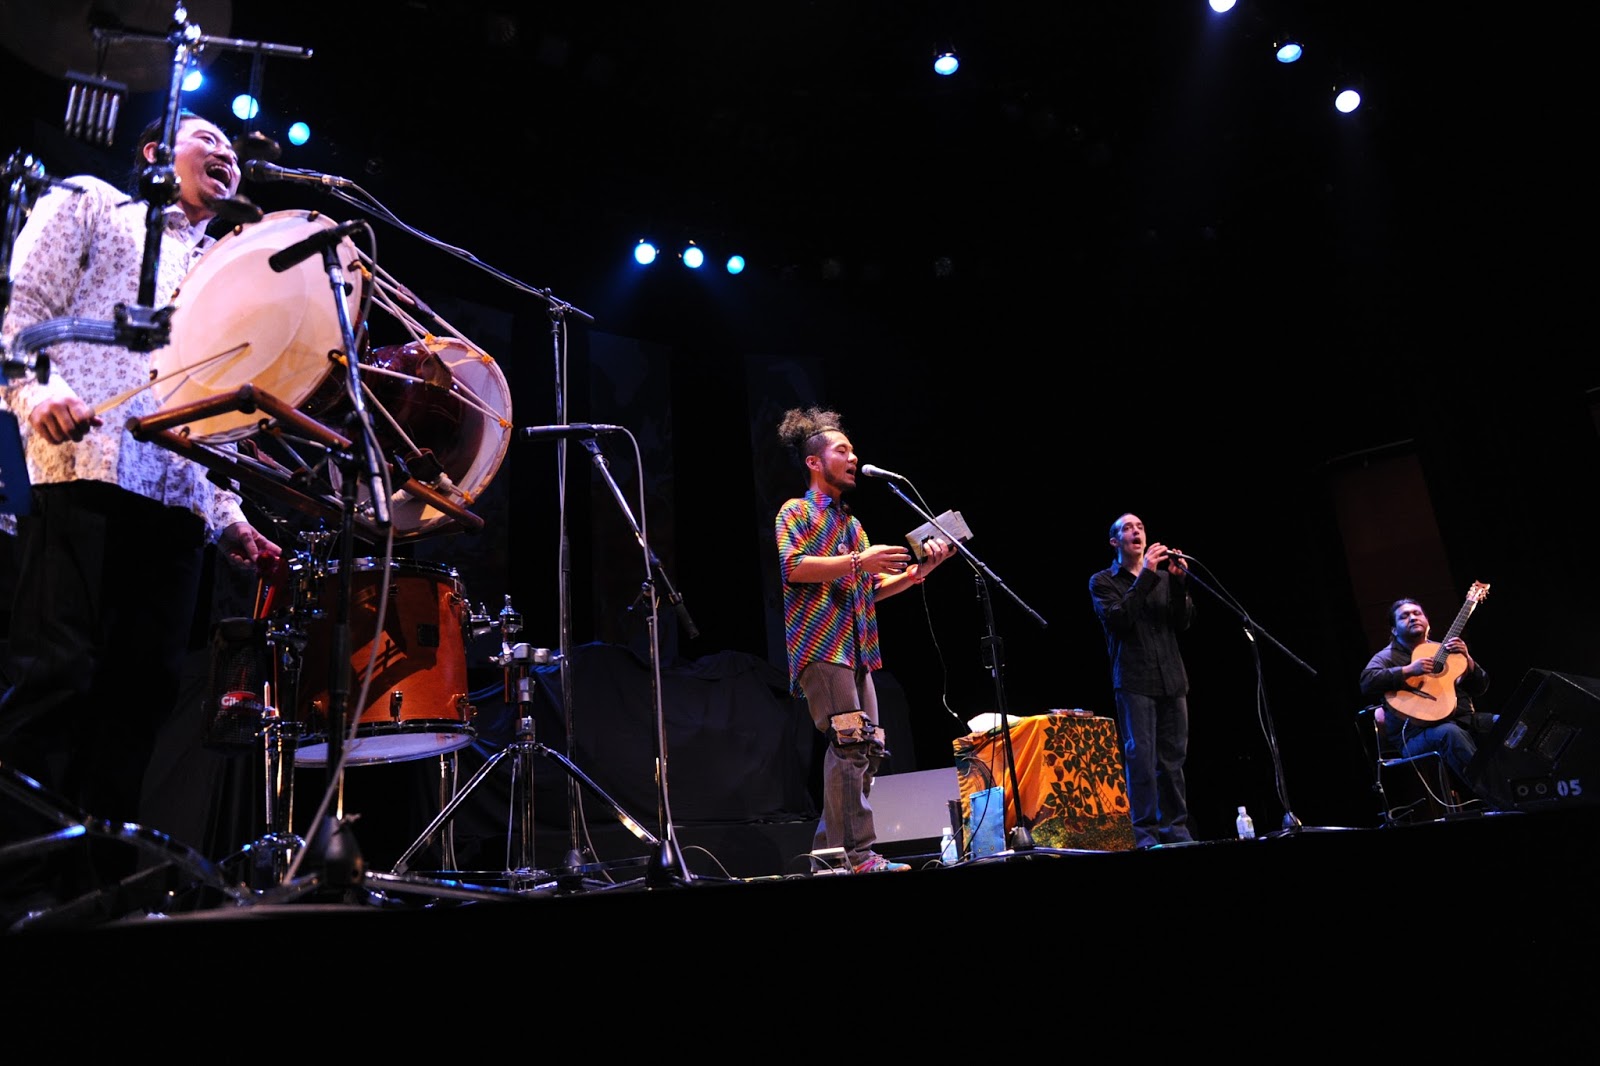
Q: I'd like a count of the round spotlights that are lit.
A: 10